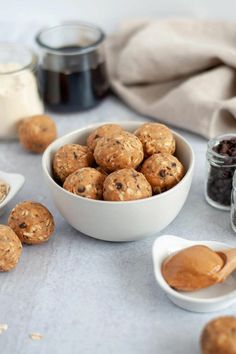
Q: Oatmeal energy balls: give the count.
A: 11